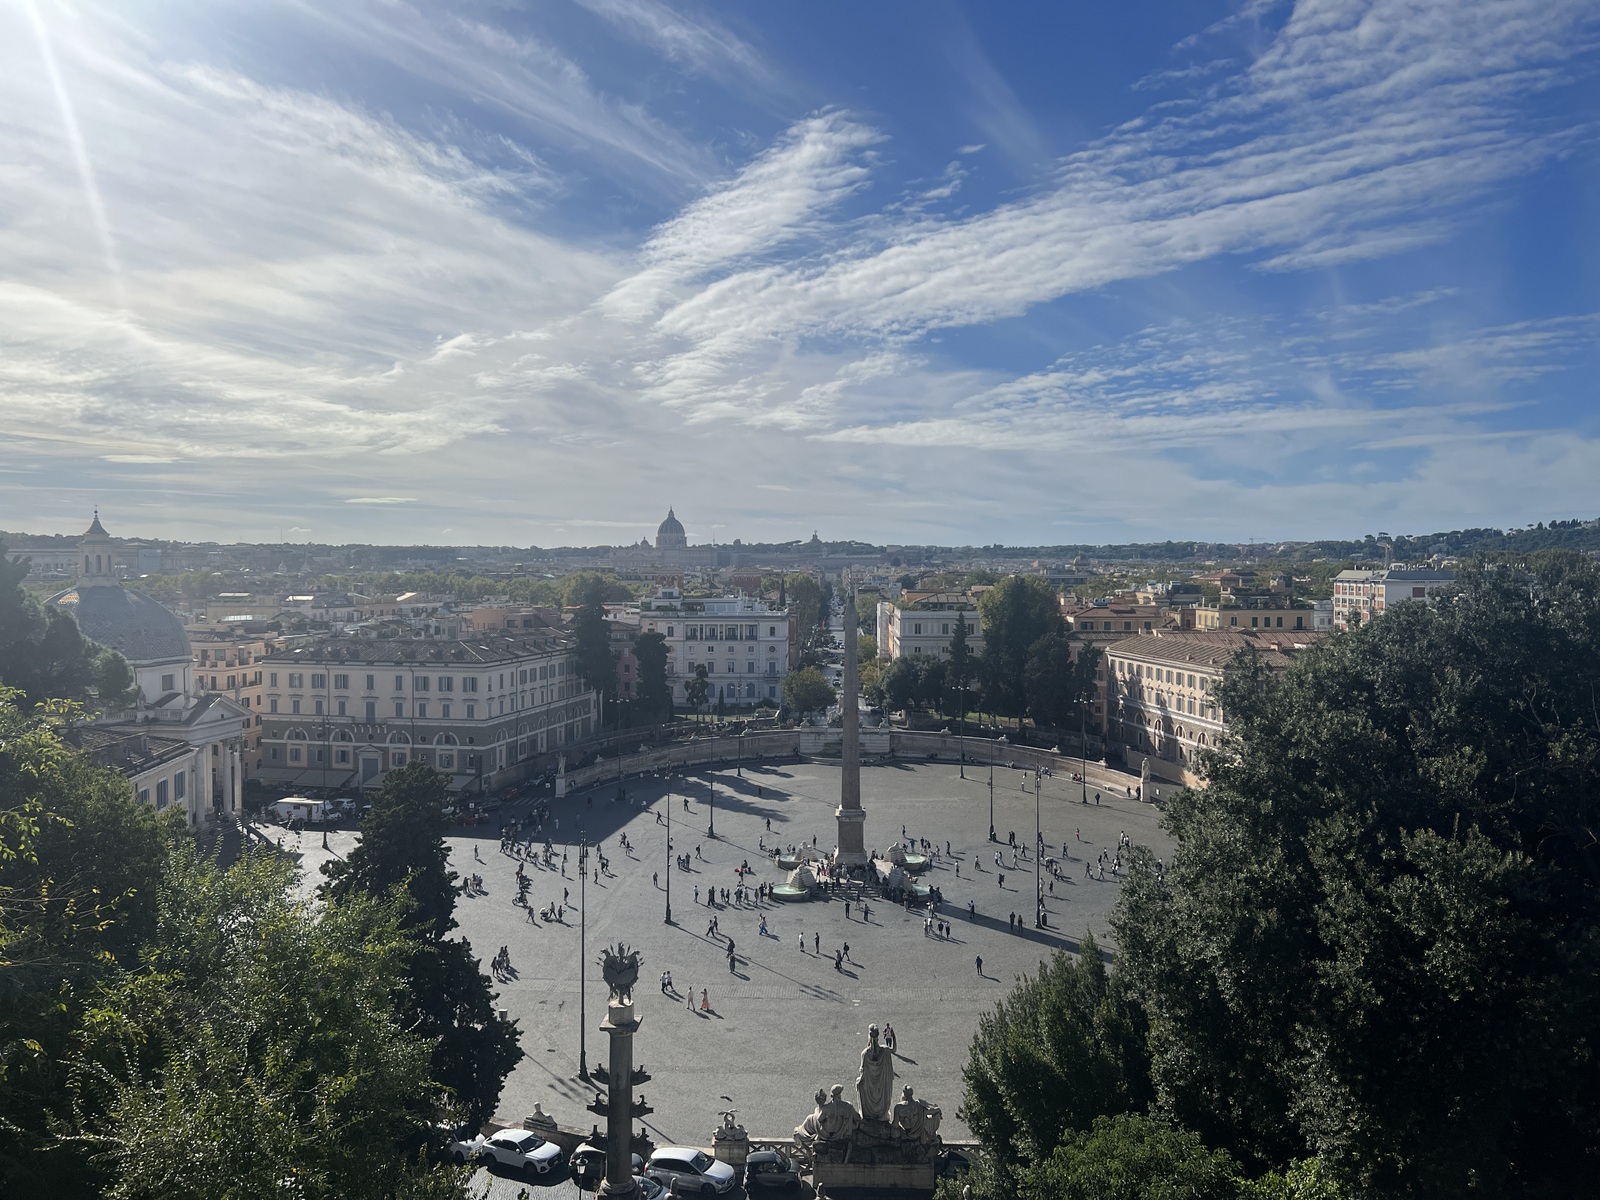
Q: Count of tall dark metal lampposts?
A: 10